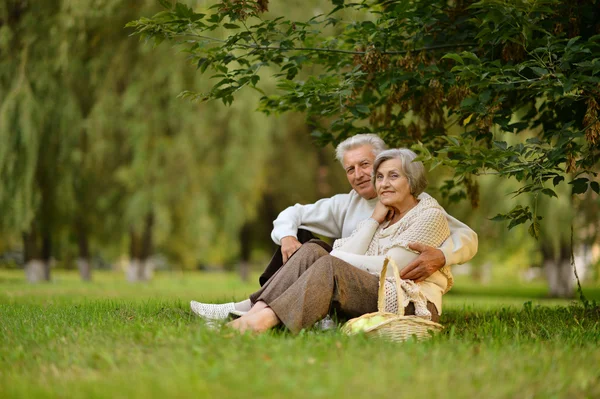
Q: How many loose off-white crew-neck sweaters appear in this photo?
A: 1